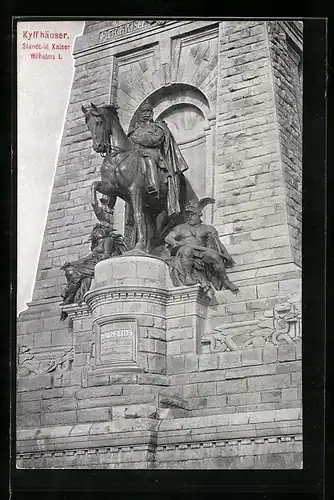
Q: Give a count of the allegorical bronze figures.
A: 2